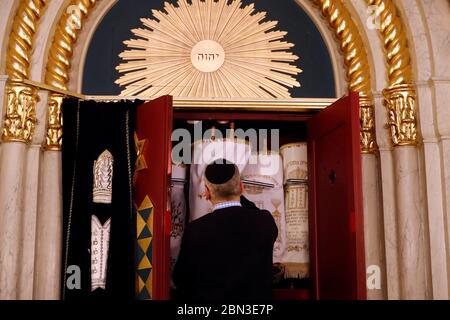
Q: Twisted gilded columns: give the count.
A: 4